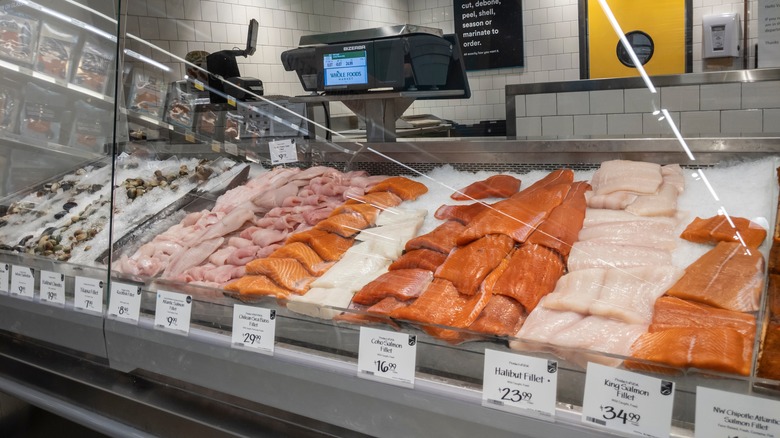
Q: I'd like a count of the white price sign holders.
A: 12